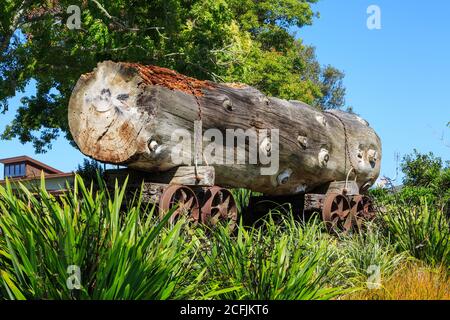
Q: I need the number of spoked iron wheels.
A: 4